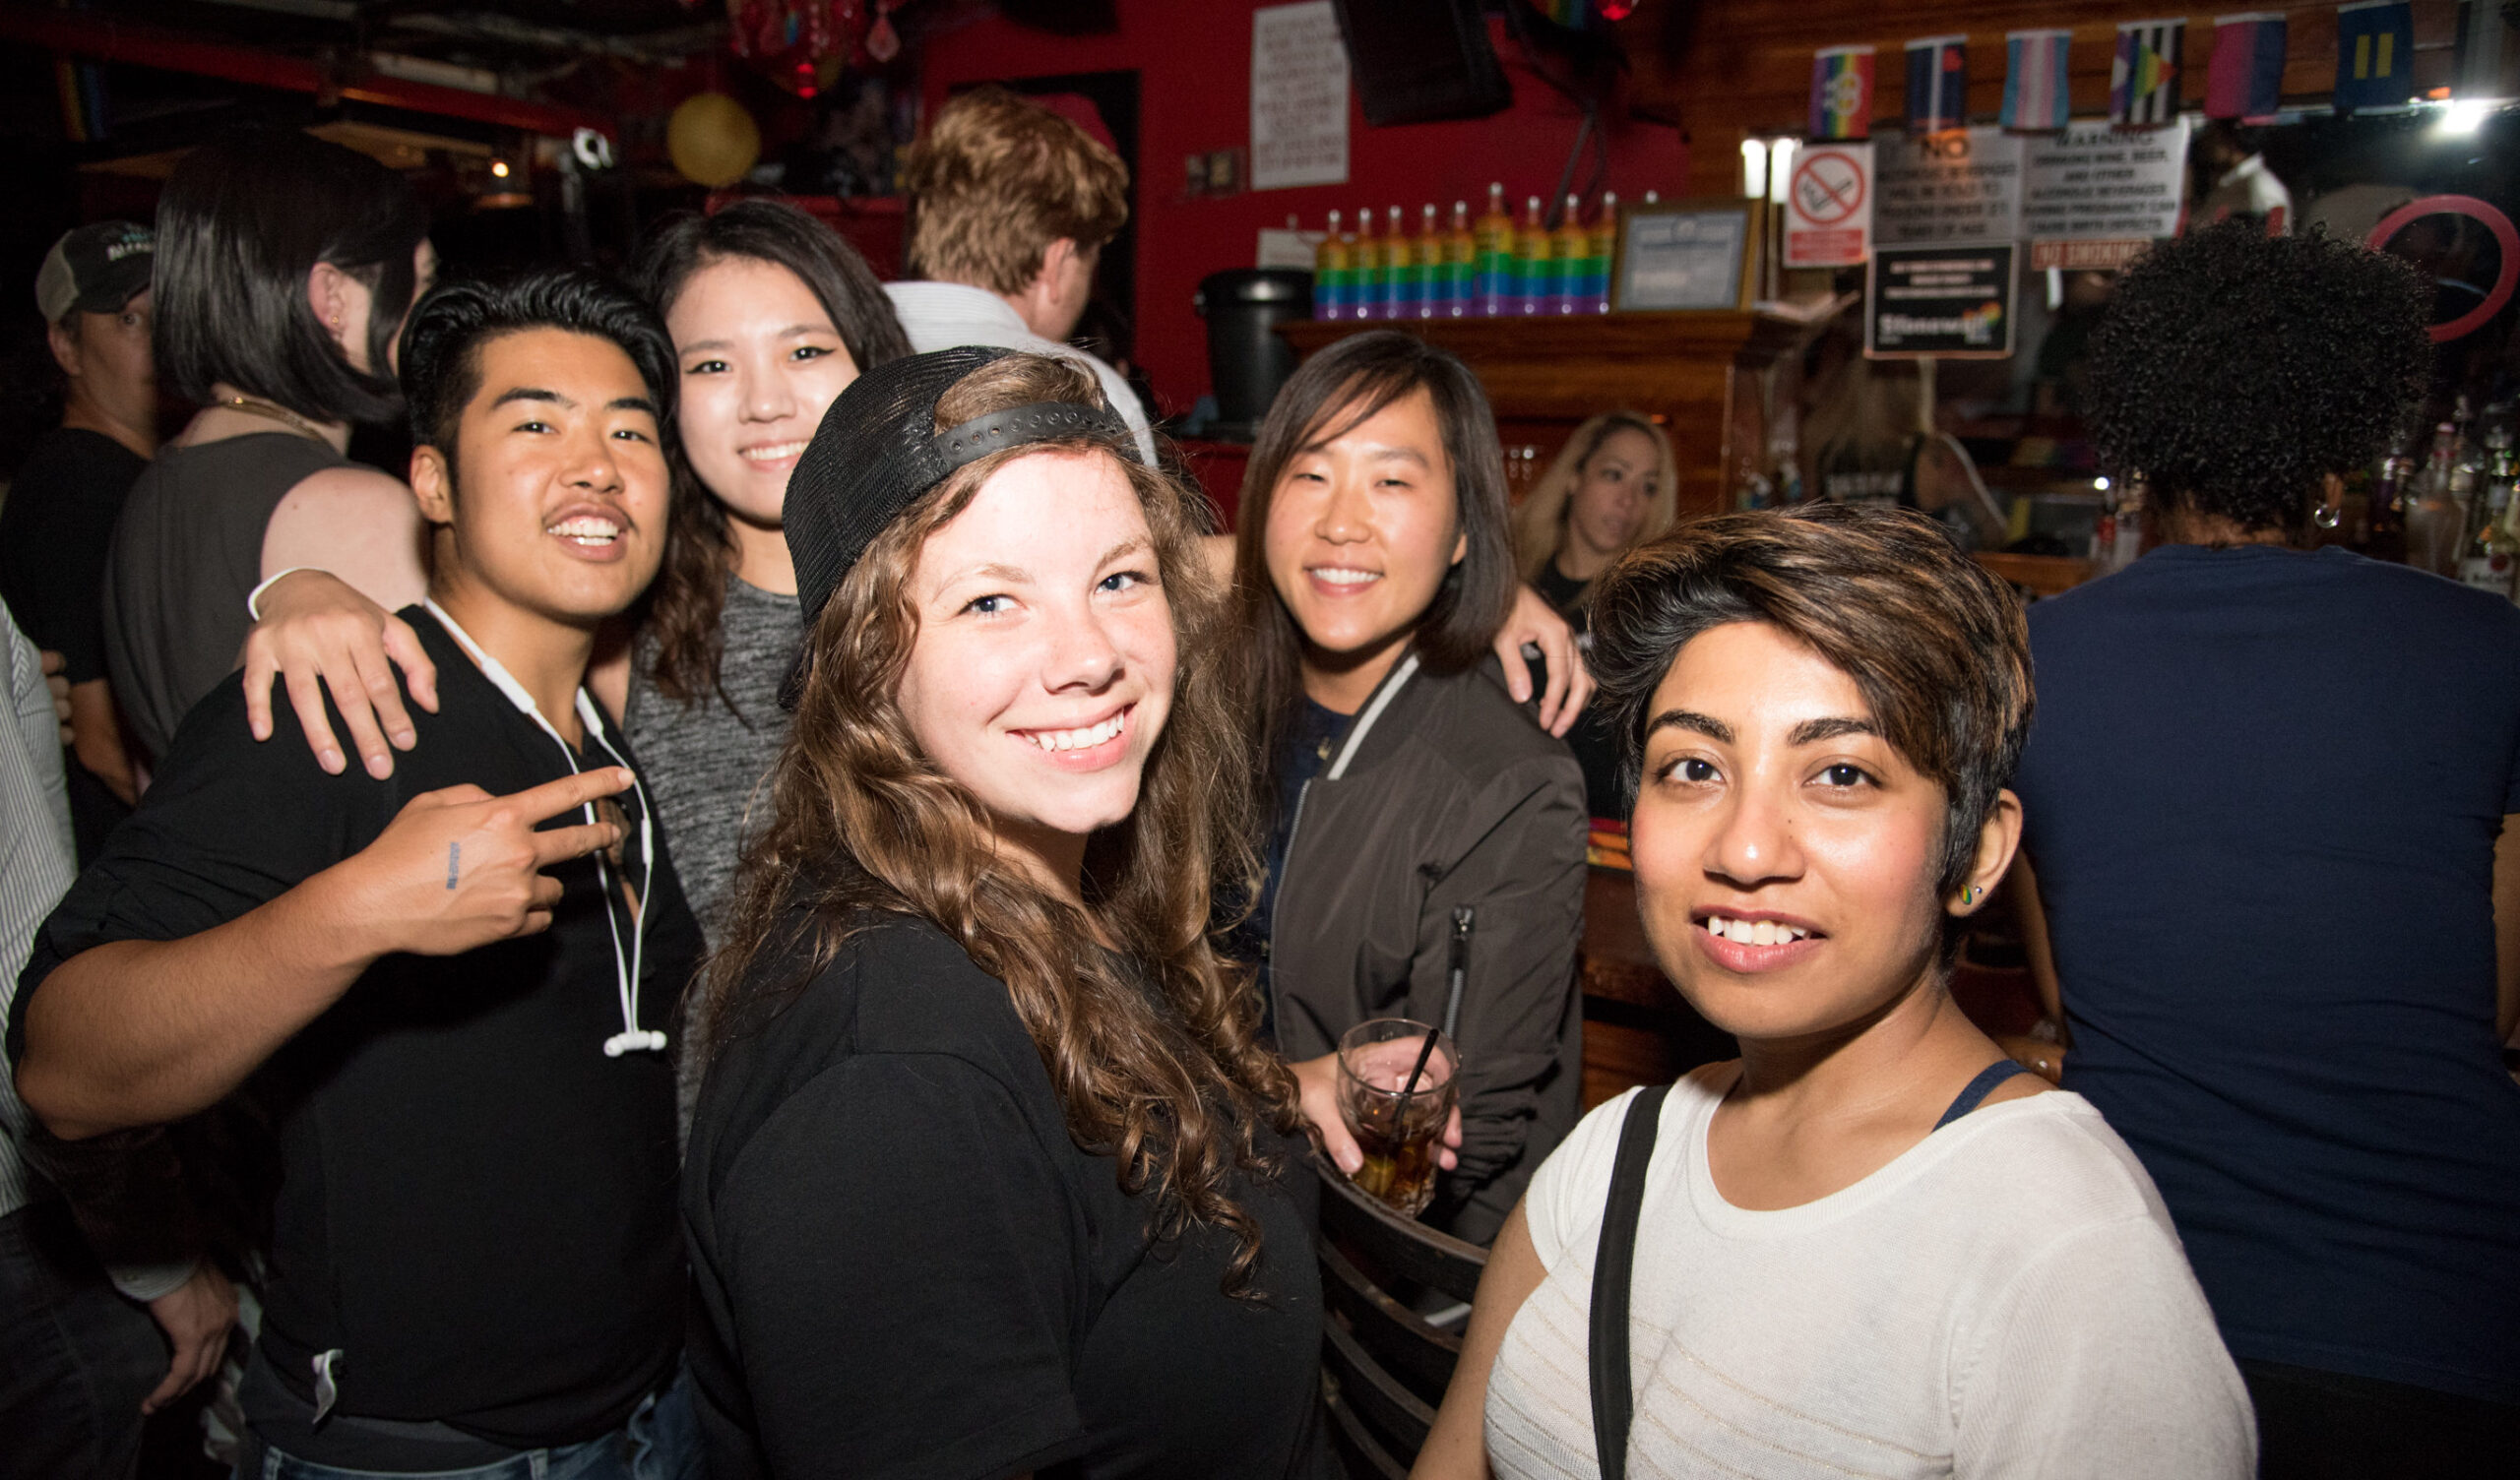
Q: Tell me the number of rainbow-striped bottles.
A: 9